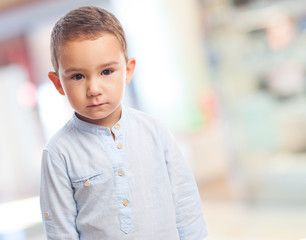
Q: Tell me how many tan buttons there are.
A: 6